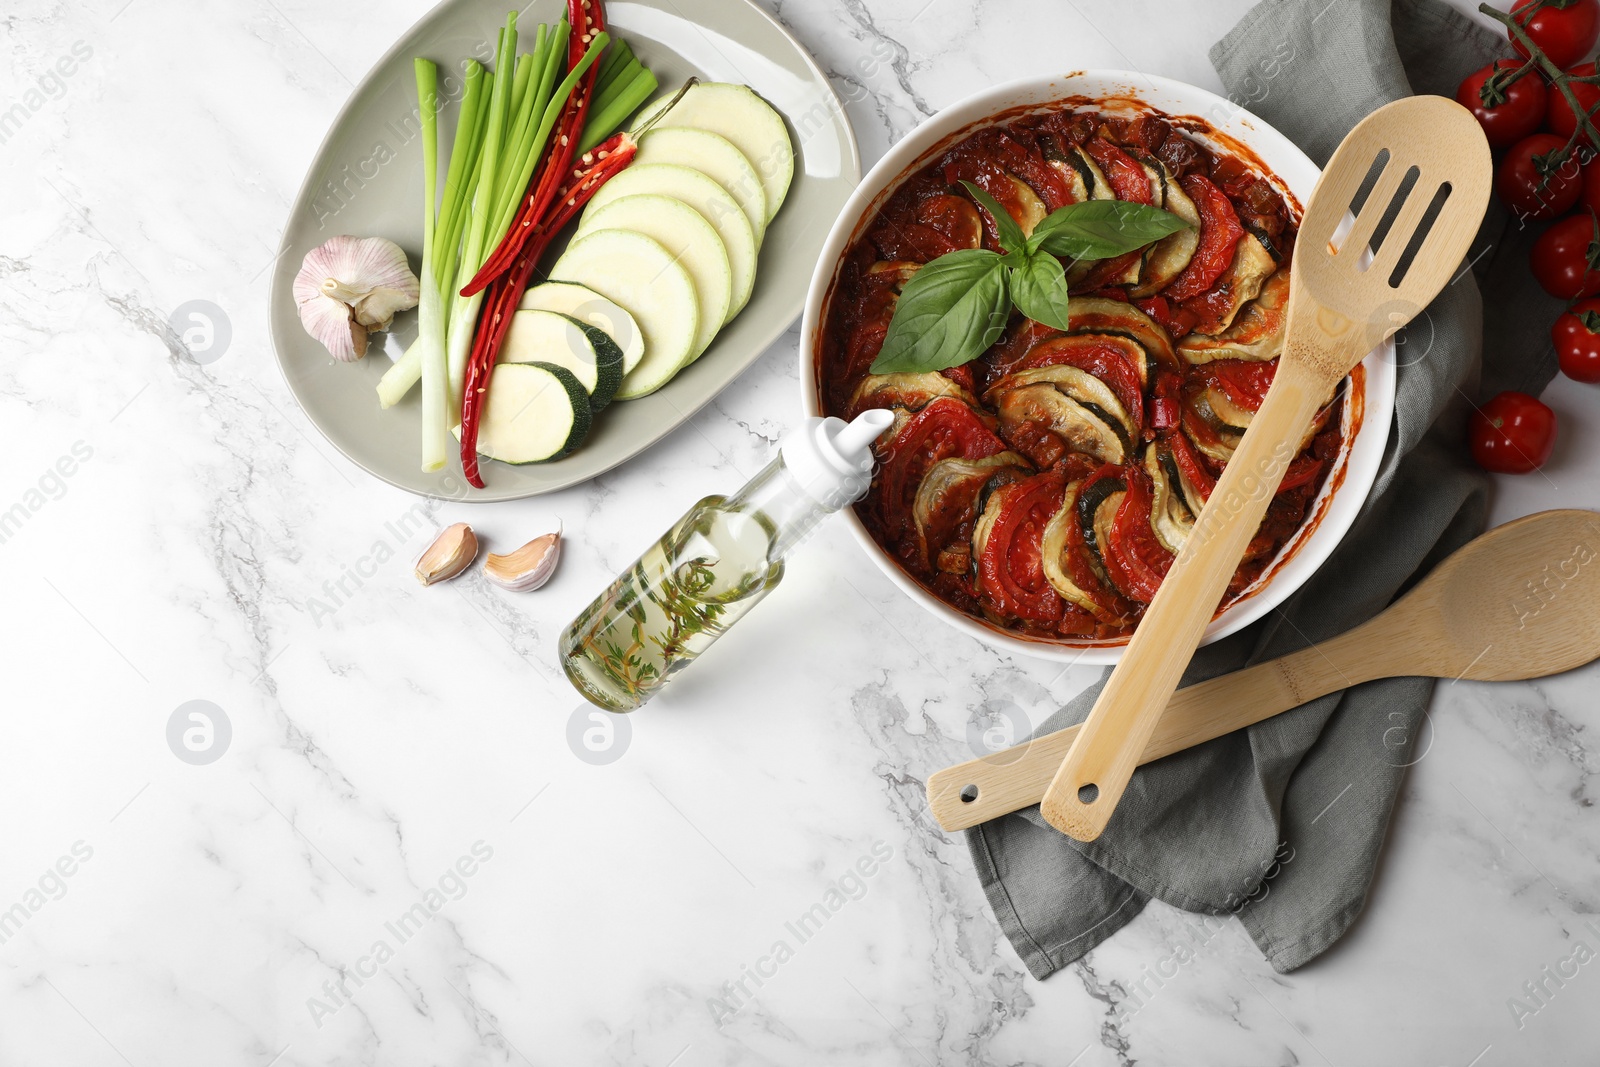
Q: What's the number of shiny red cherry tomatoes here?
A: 8